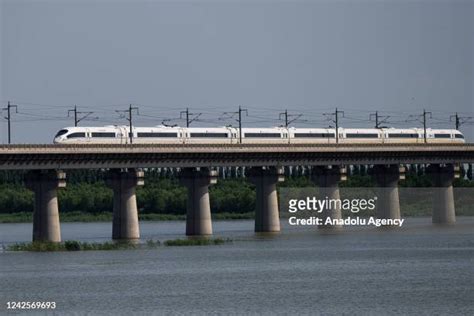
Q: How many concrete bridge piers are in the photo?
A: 7